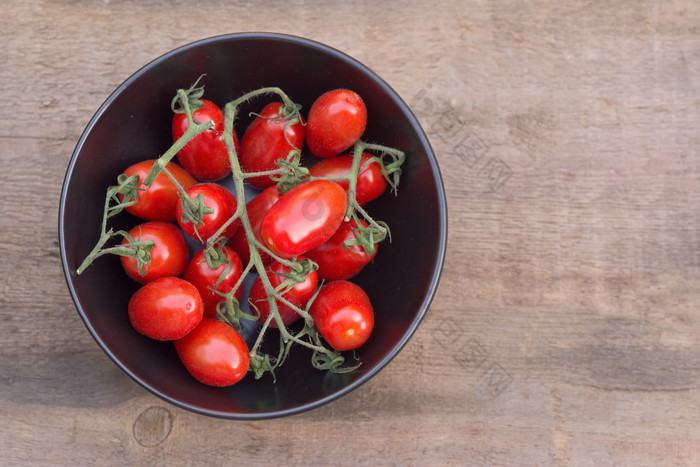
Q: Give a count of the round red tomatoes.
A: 15